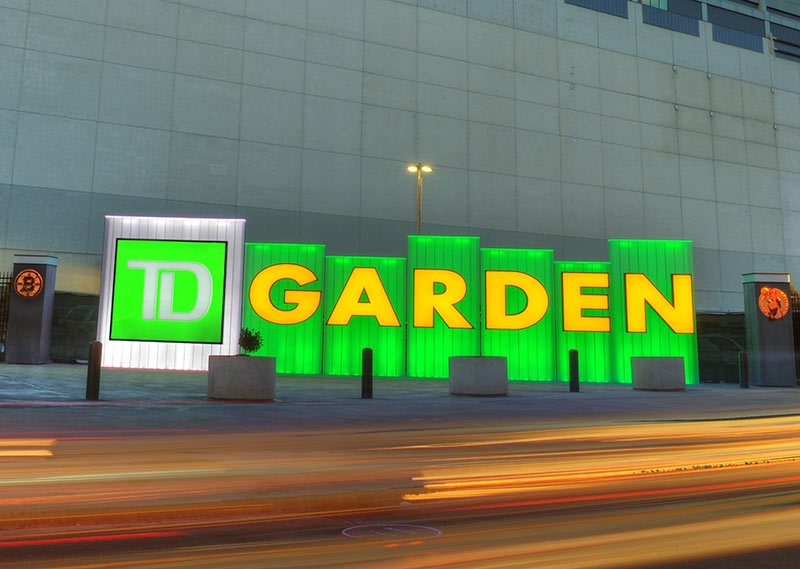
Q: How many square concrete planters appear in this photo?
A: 3